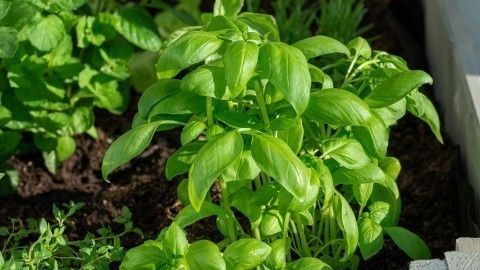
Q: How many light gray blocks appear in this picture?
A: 3